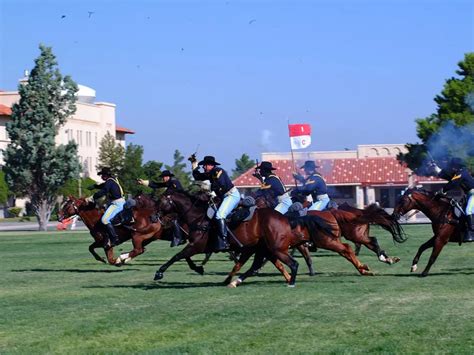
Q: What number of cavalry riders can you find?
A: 6